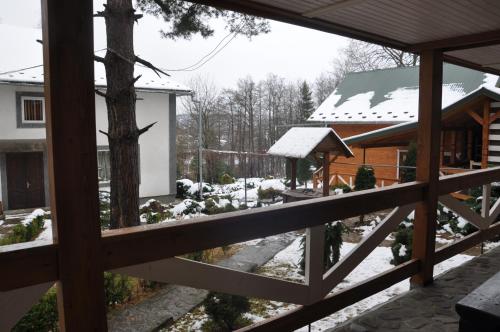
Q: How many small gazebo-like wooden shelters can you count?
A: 1